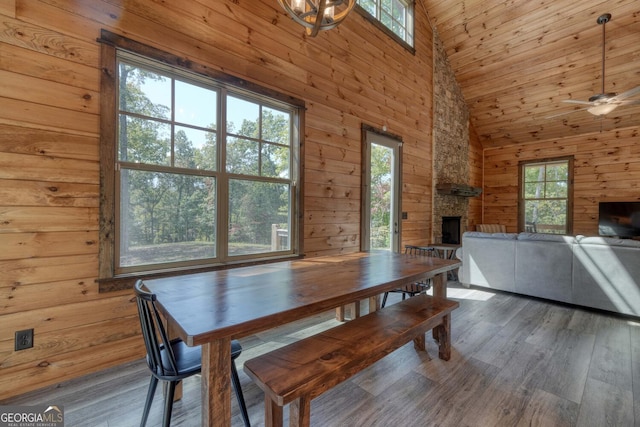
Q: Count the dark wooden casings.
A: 4